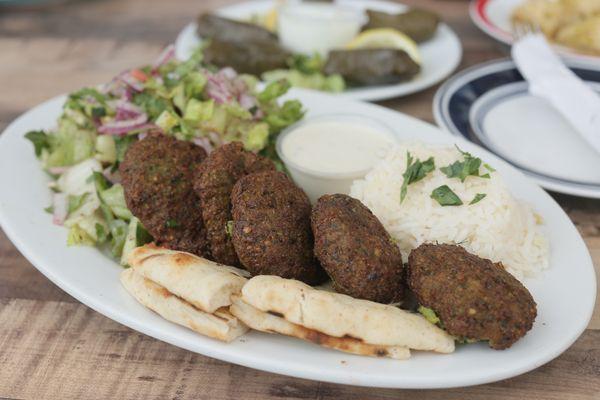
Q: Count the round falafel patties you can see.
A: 5